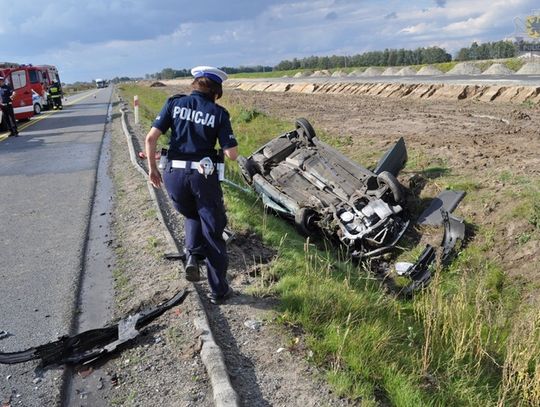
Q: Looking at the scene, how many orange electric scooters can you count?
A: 0